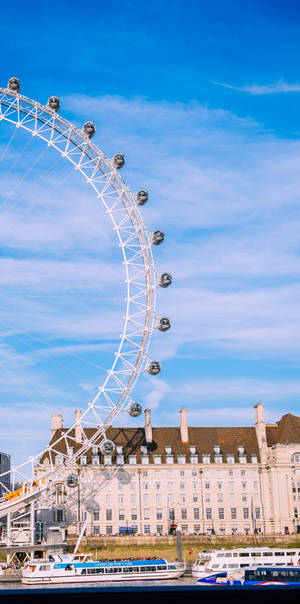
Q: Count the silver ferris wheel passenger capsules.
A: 12